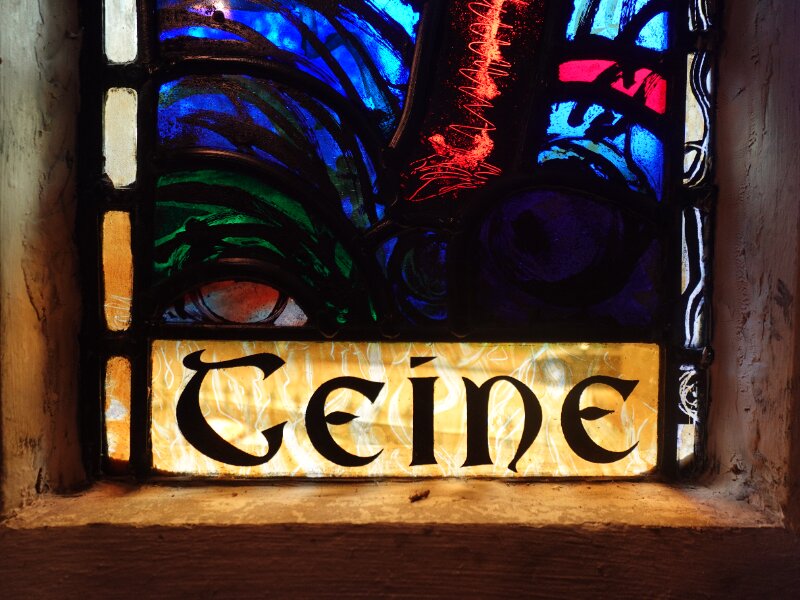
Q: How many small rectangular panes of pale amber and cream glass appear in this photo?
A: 4